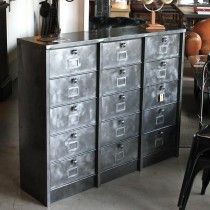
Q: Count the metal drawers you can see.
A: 15